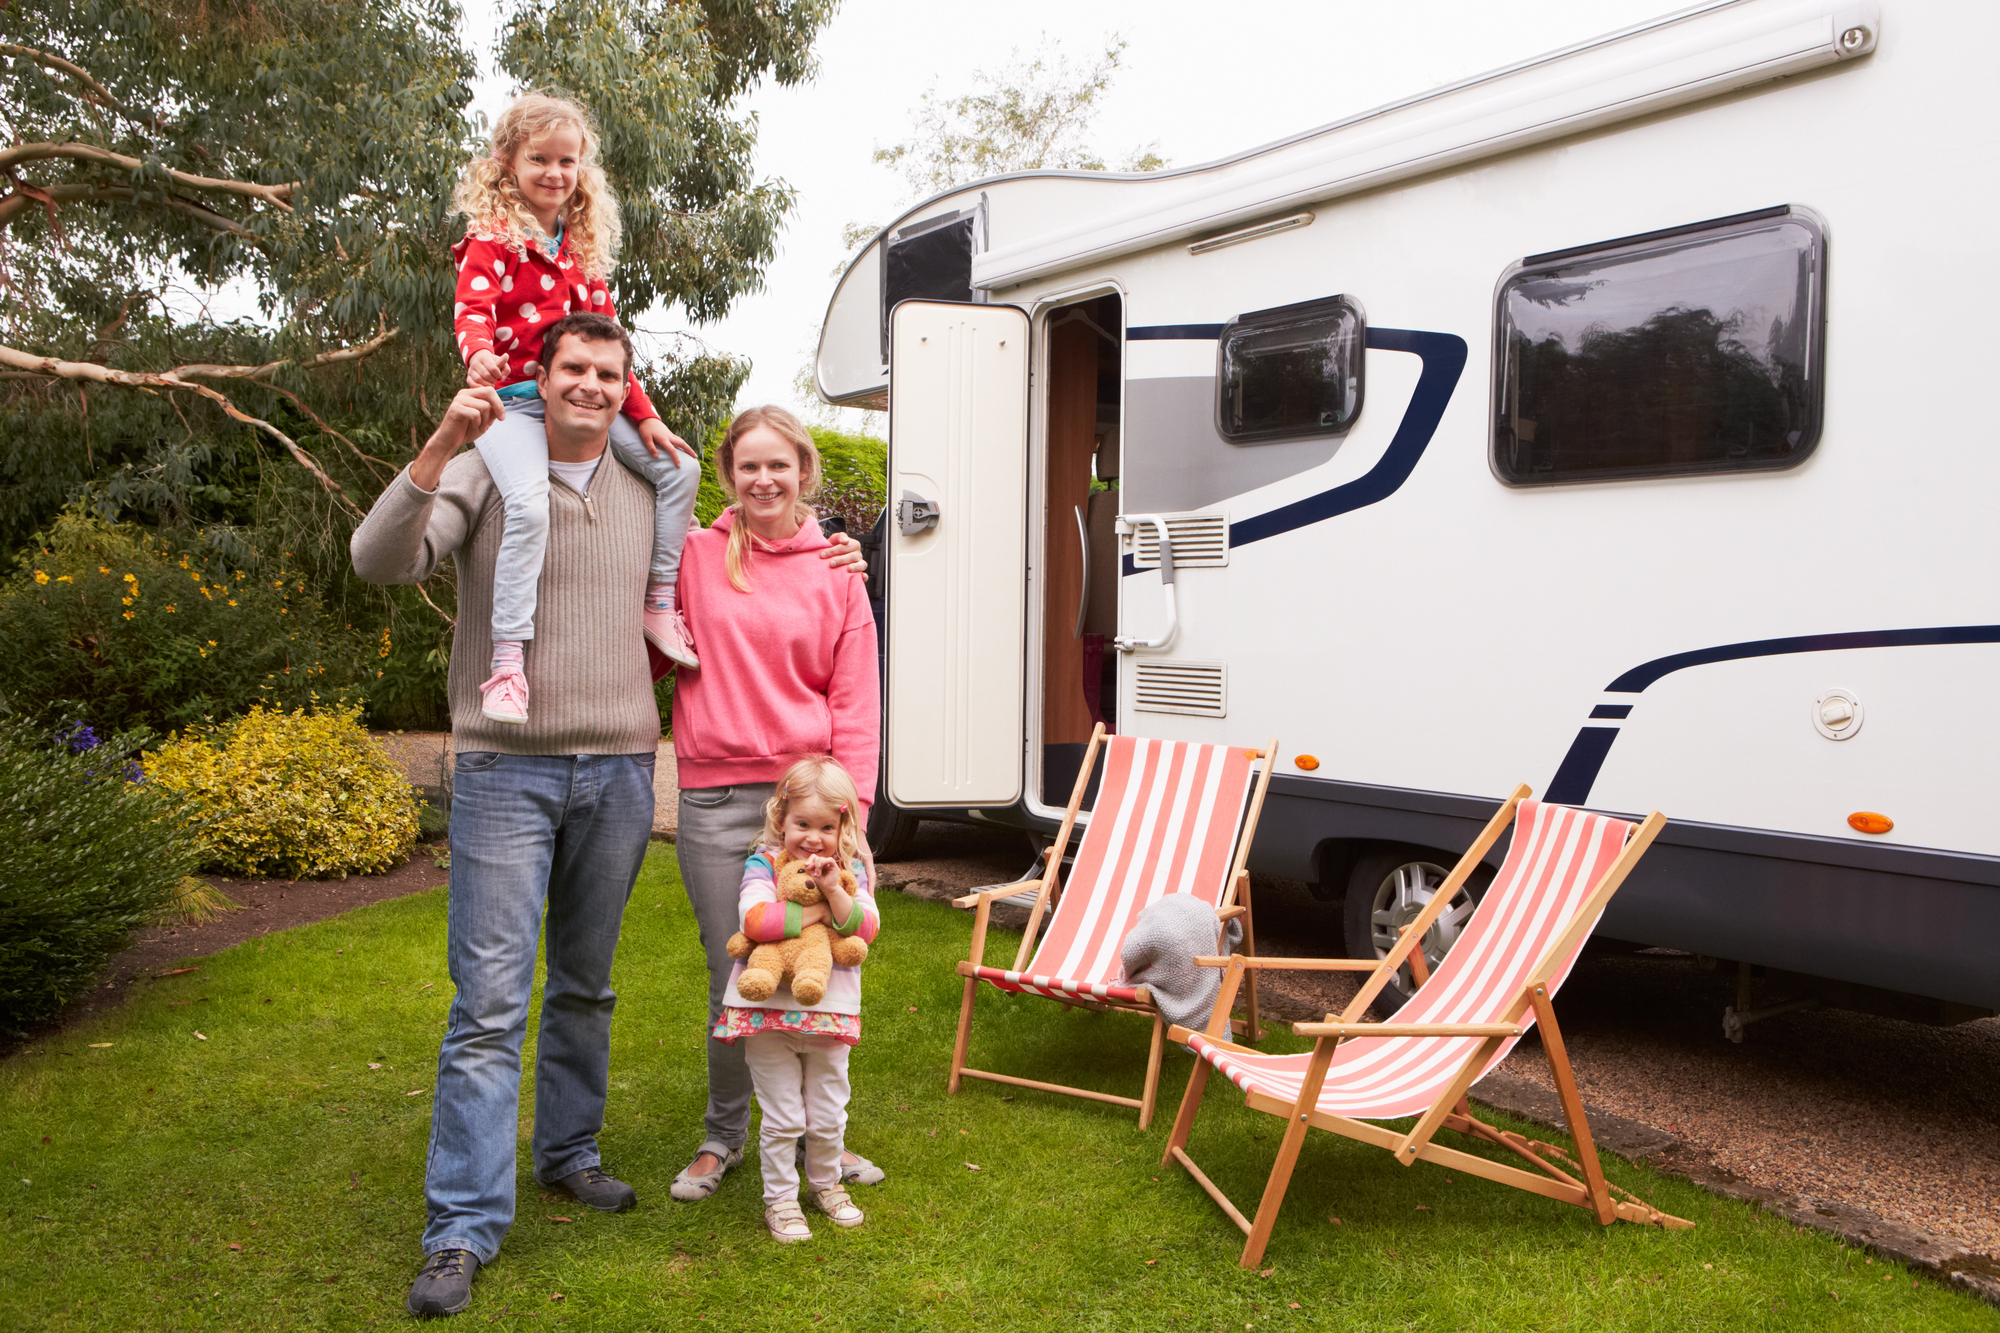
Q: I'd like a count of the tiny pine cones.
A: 0